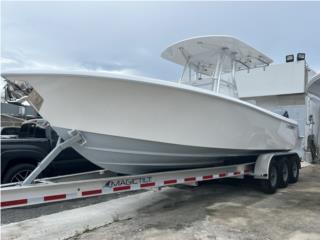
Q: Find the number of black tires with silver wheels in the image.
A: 3